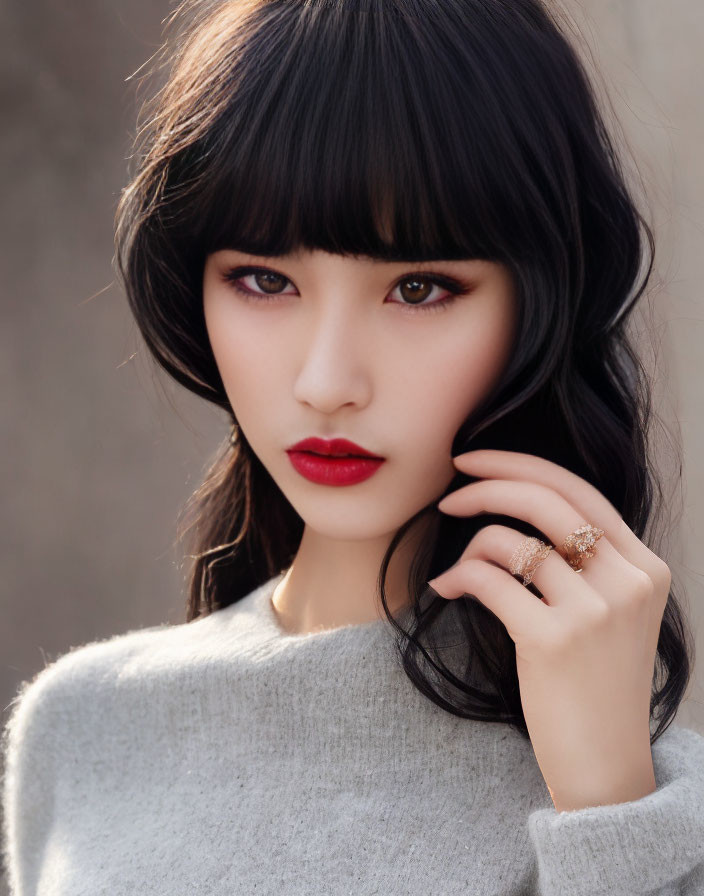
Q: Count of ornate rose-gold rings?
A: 2